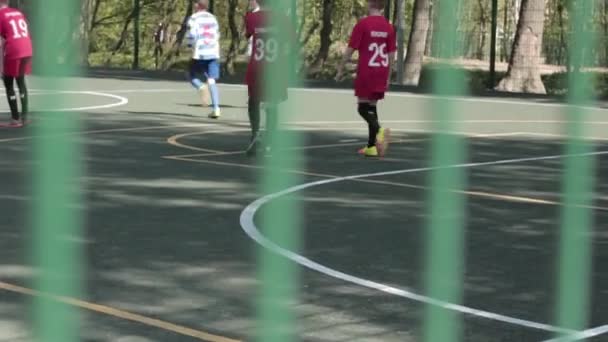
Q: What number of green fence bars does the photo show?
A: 4